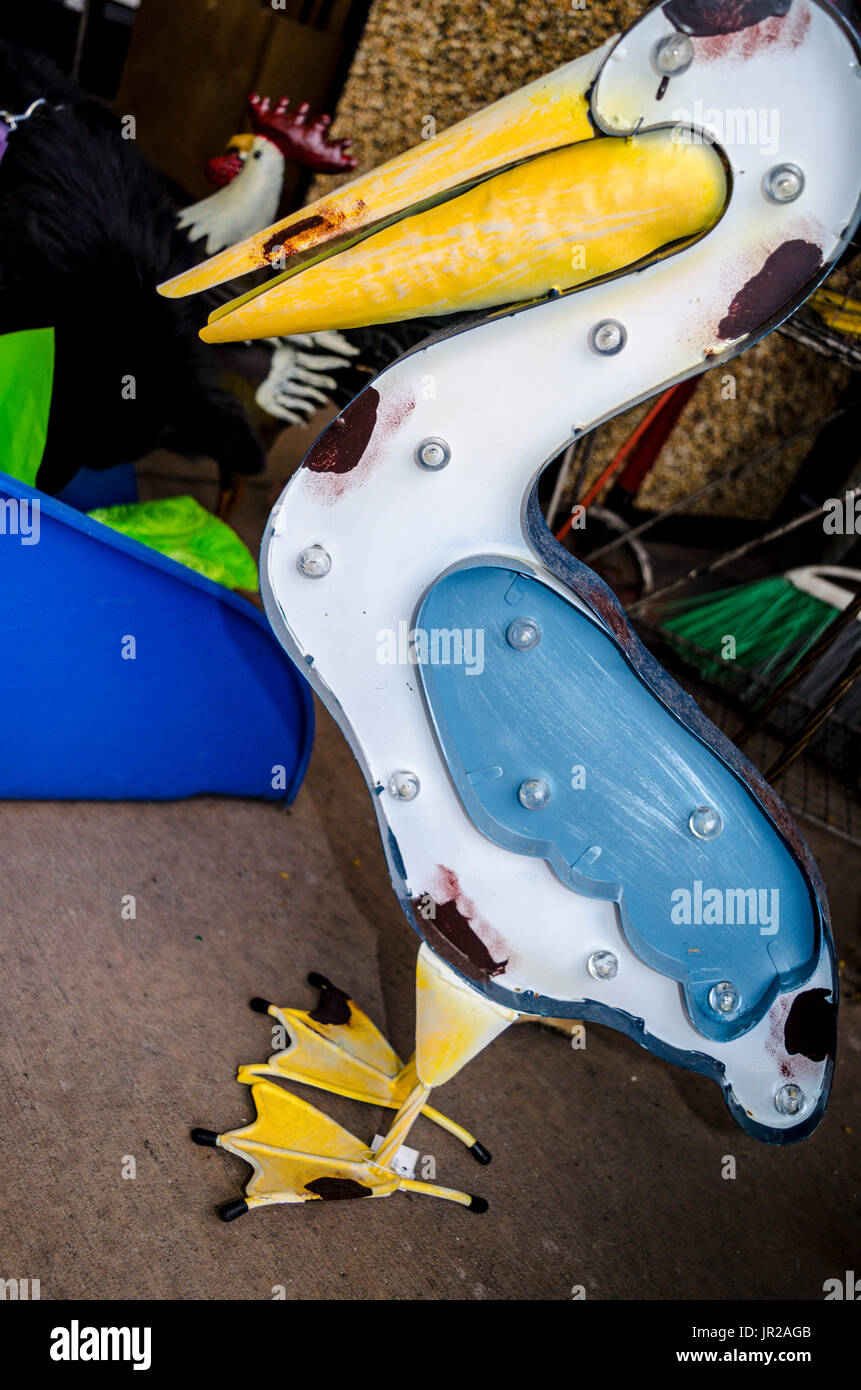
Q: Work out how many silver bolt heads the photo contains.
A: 12